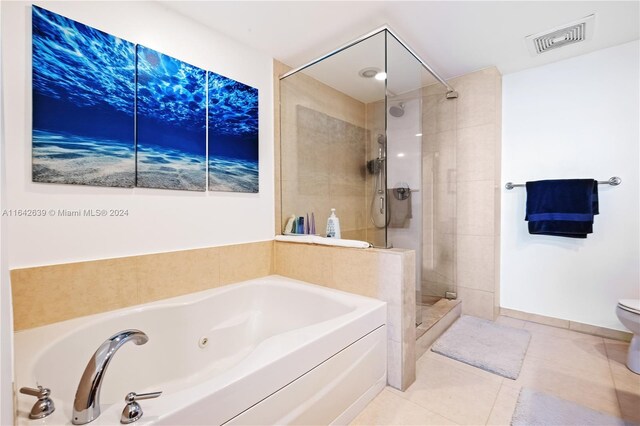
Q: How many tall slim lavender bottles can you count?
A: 2